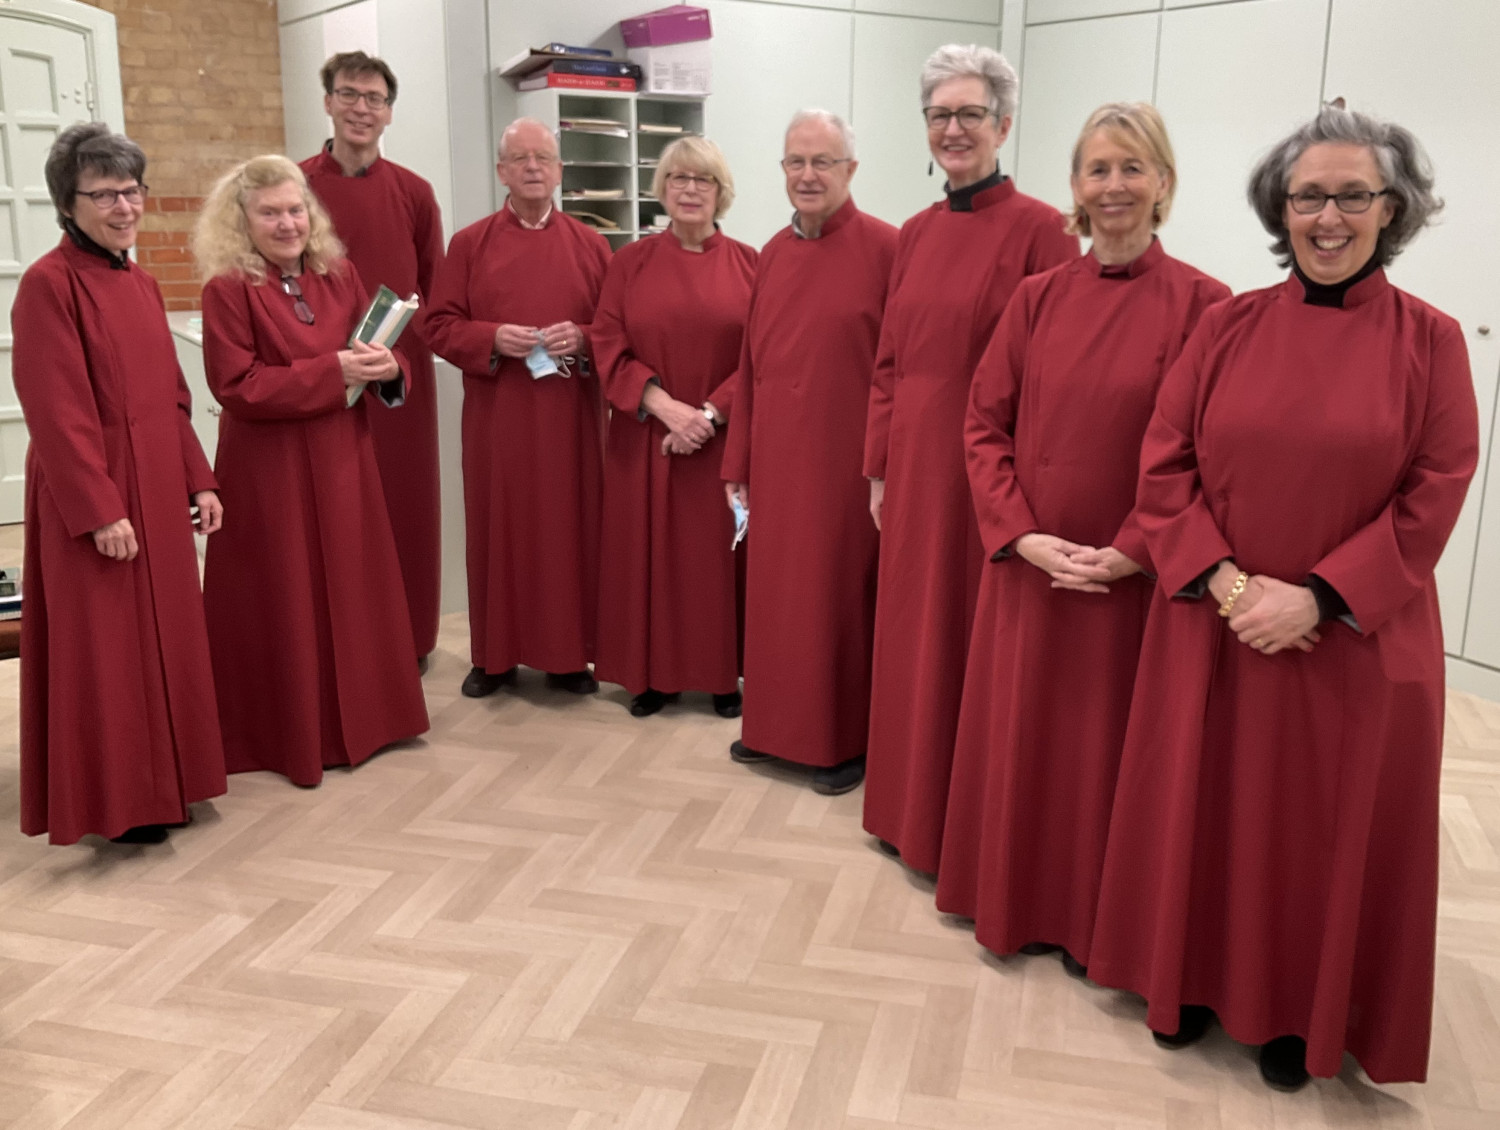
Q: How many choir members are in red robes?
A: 9